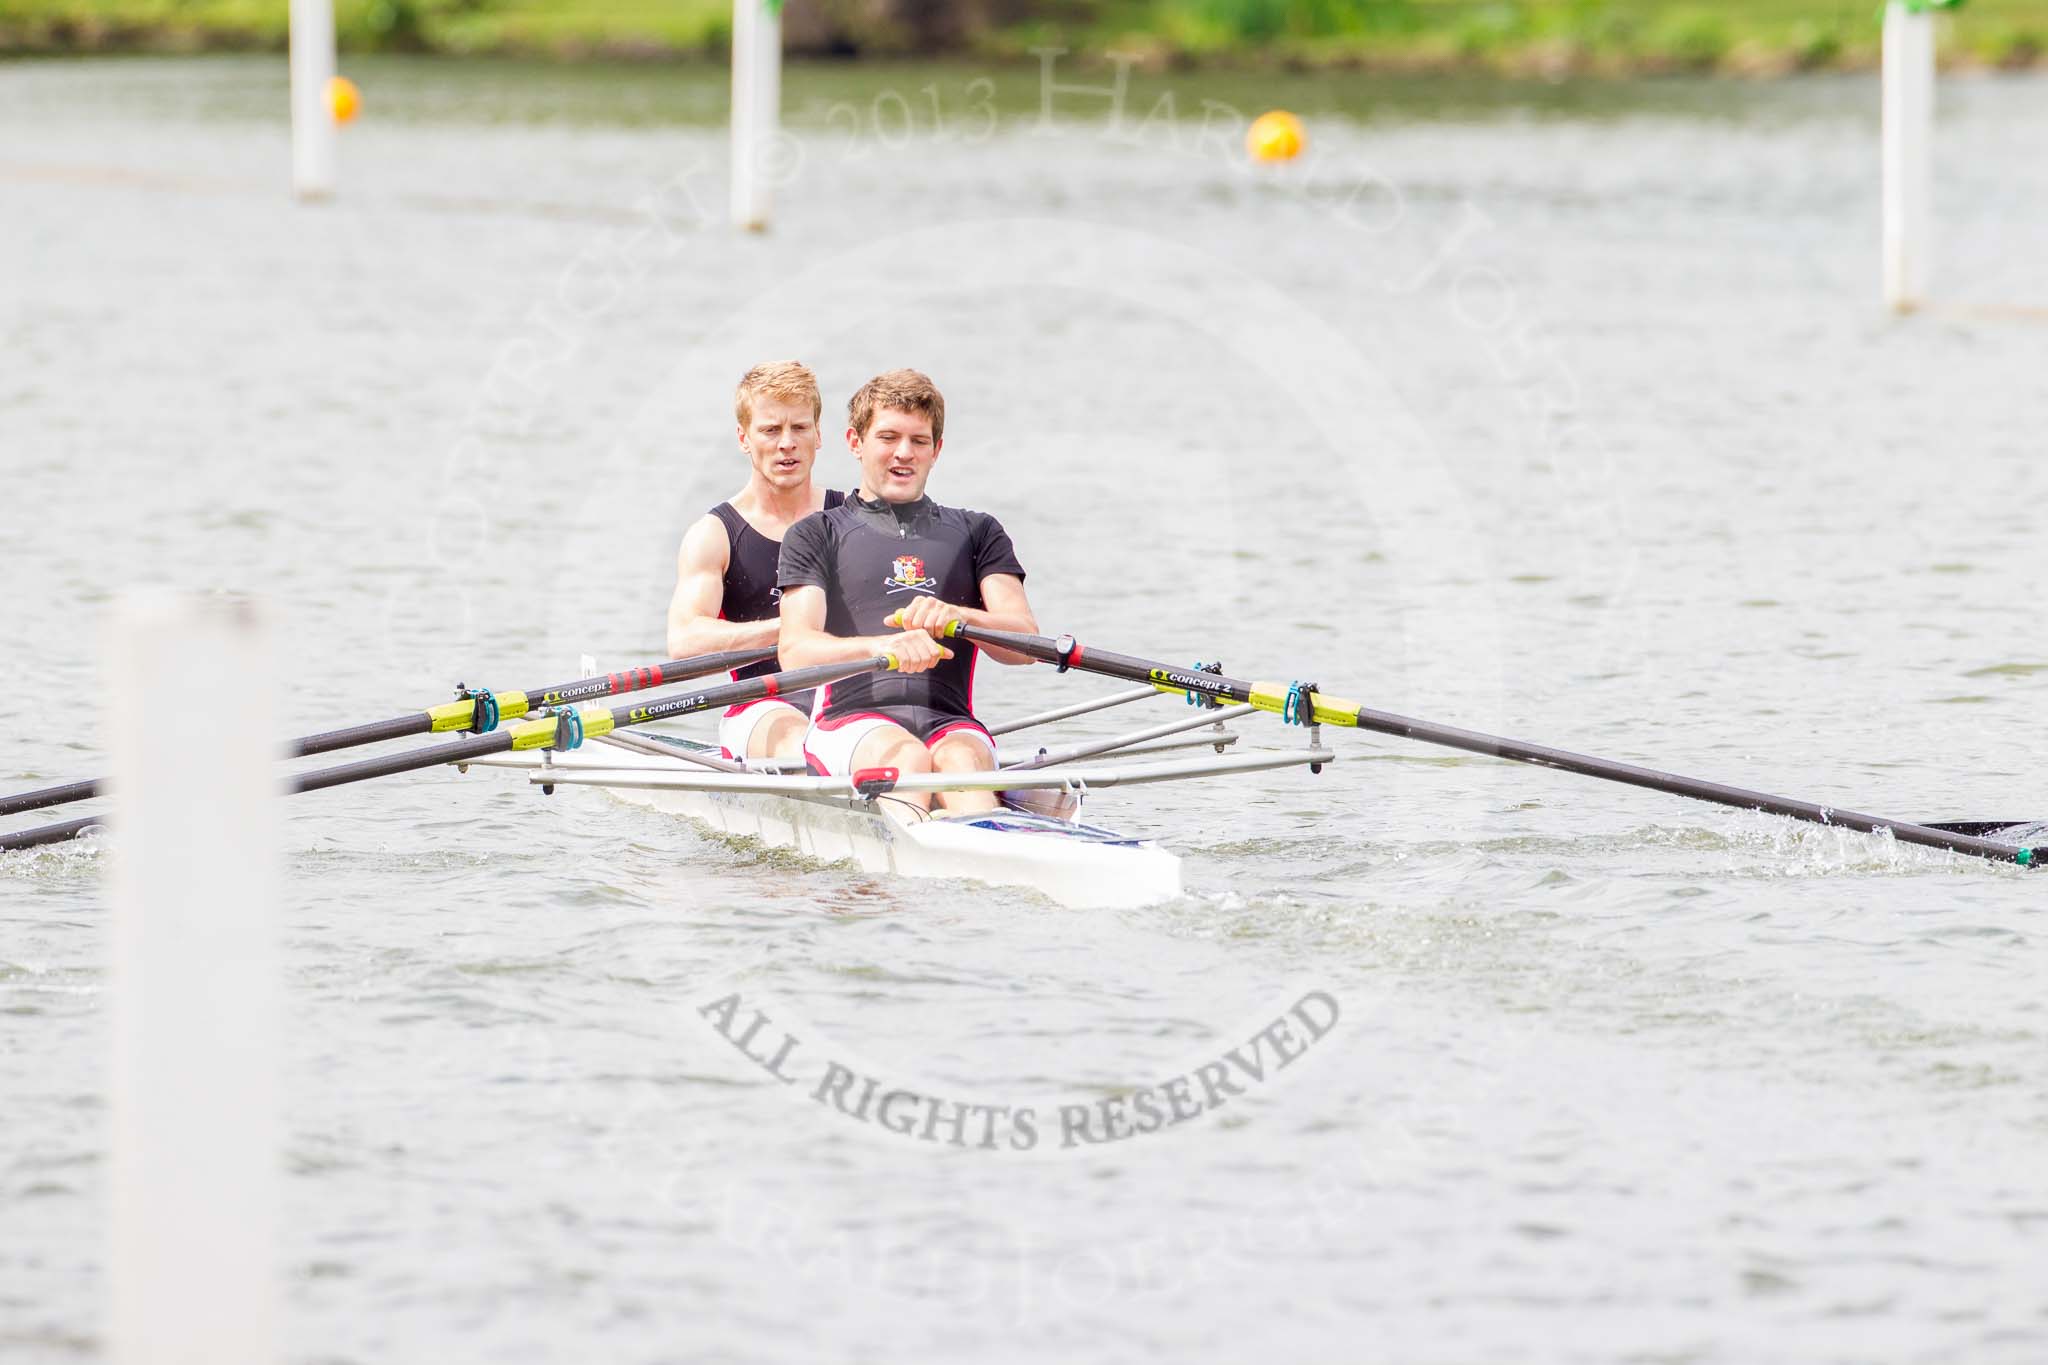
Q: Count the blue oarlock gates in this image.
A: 4